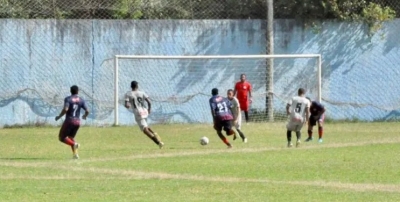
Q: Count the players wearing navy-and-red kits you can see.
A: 3